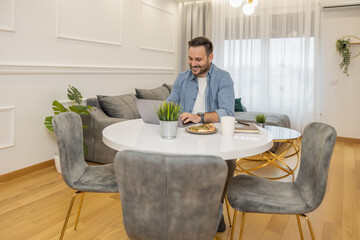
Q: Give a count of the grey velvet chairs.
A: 3